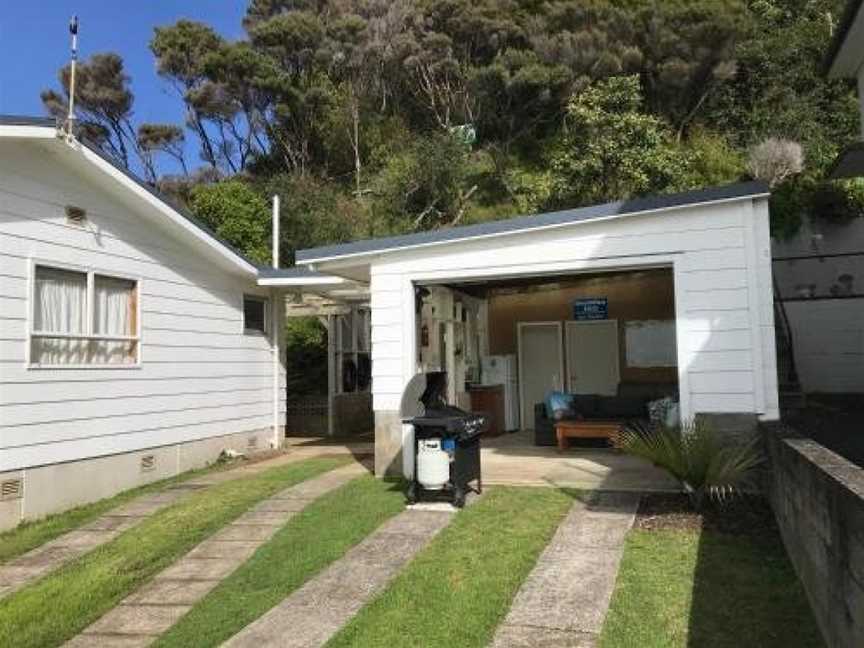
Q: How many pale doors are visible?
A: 2